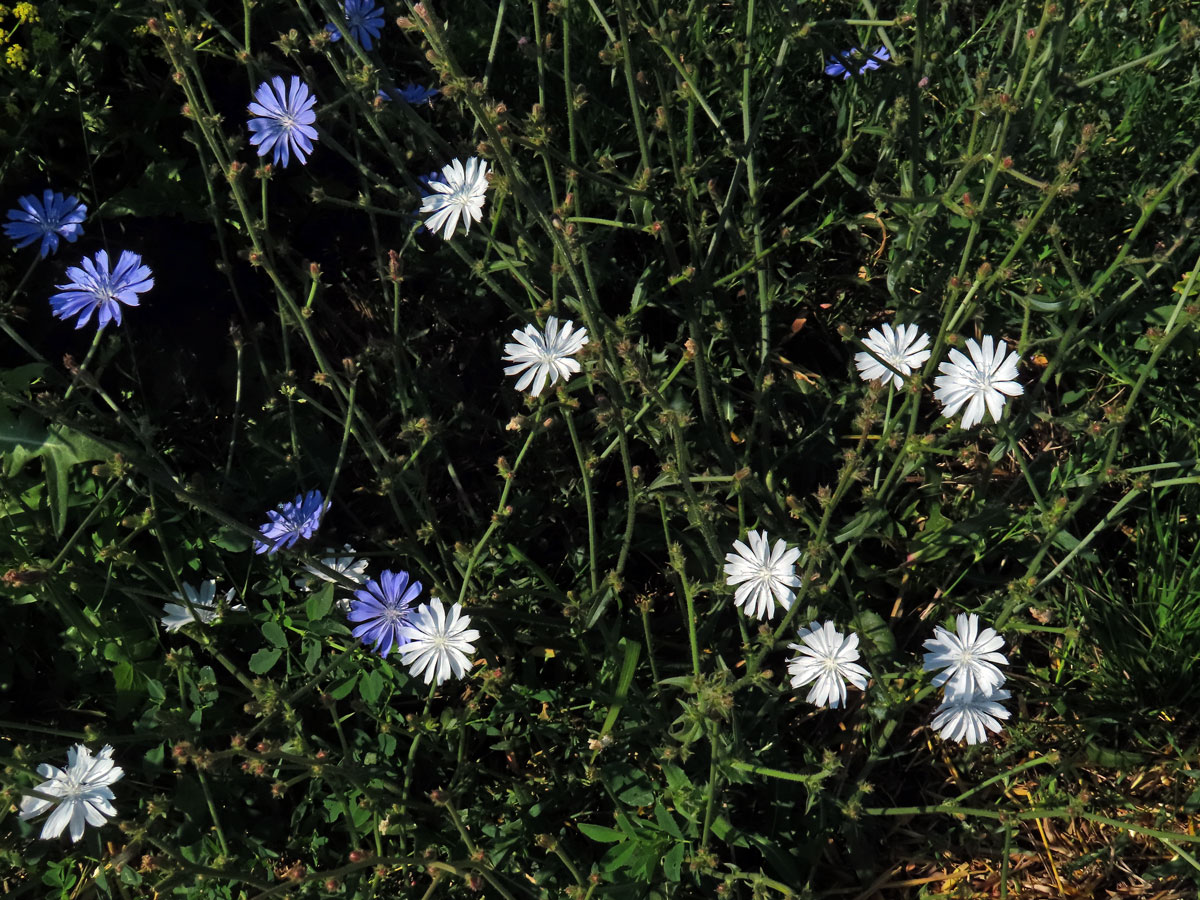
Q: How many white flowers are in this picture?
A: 12